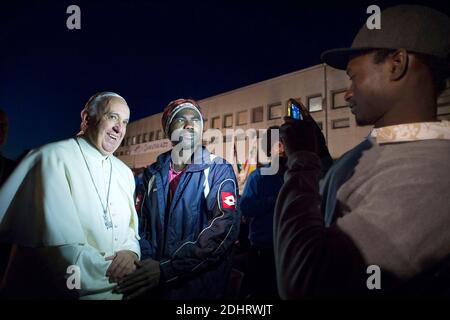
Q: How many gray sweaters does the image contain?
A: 1